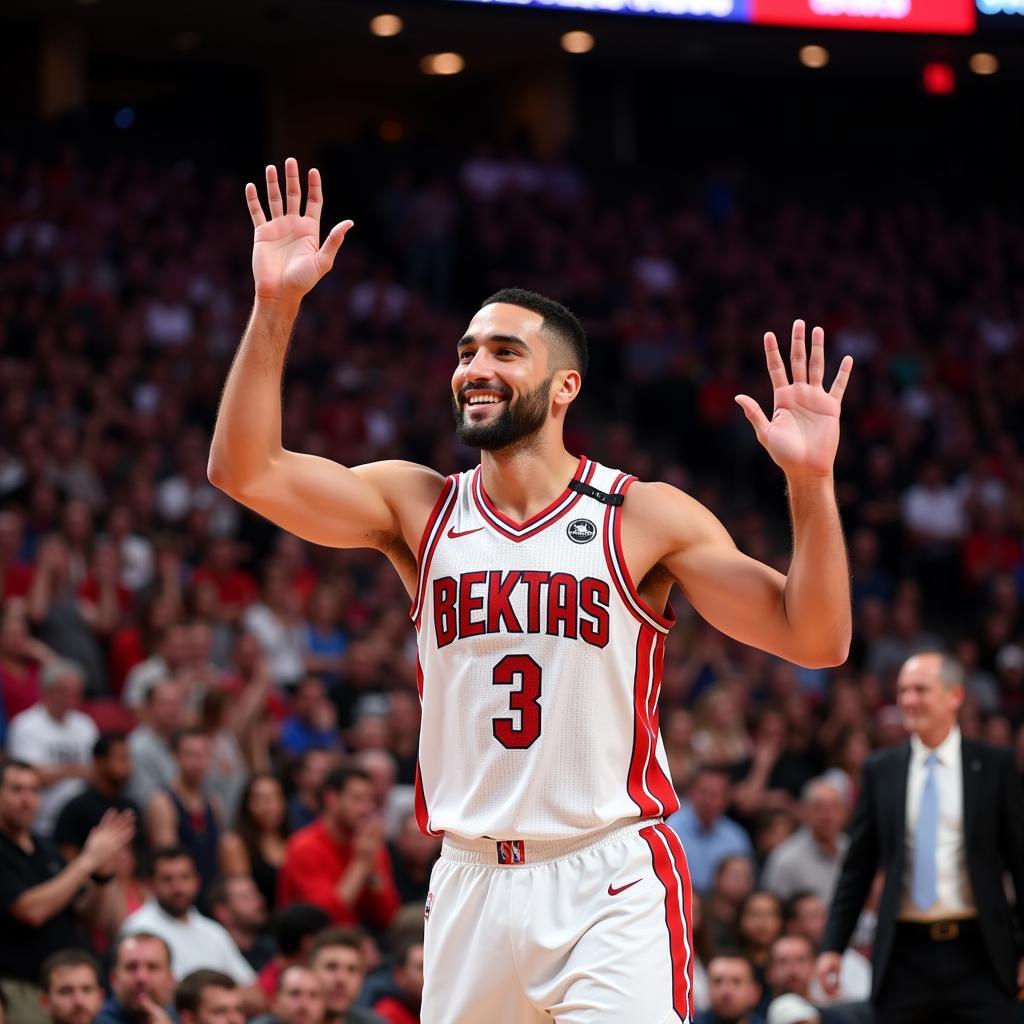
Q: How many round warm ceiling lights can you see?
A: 5